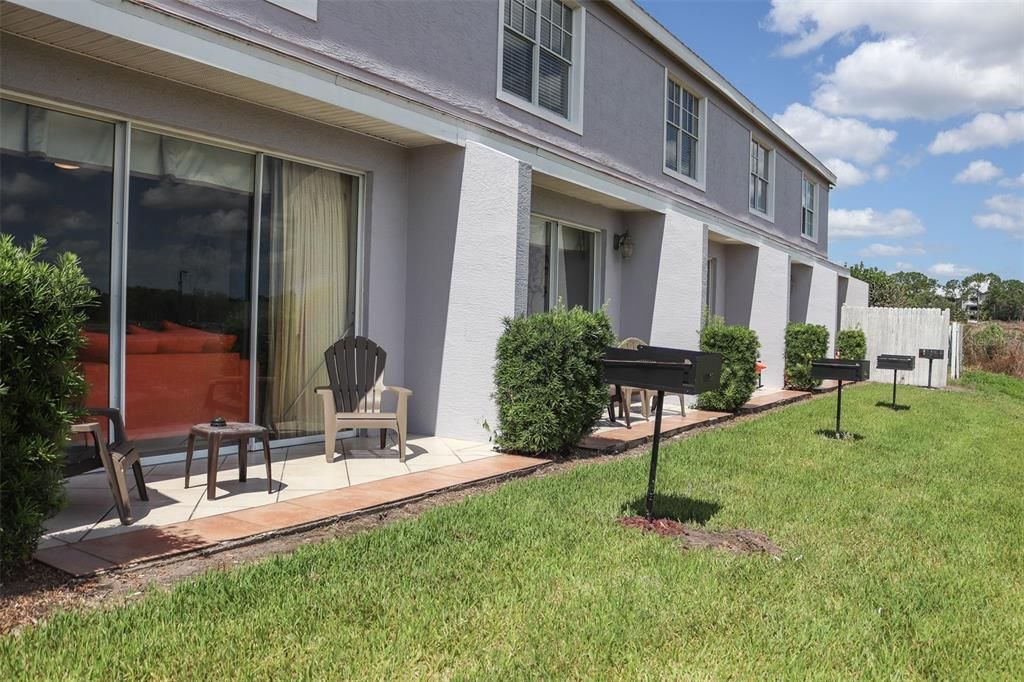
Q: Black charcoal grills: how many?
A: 4